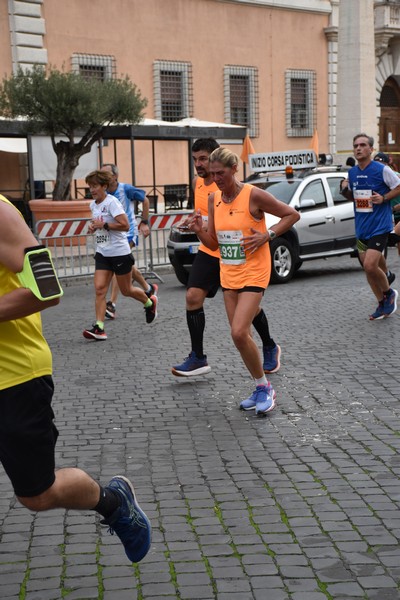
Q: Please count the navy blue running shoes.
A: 5